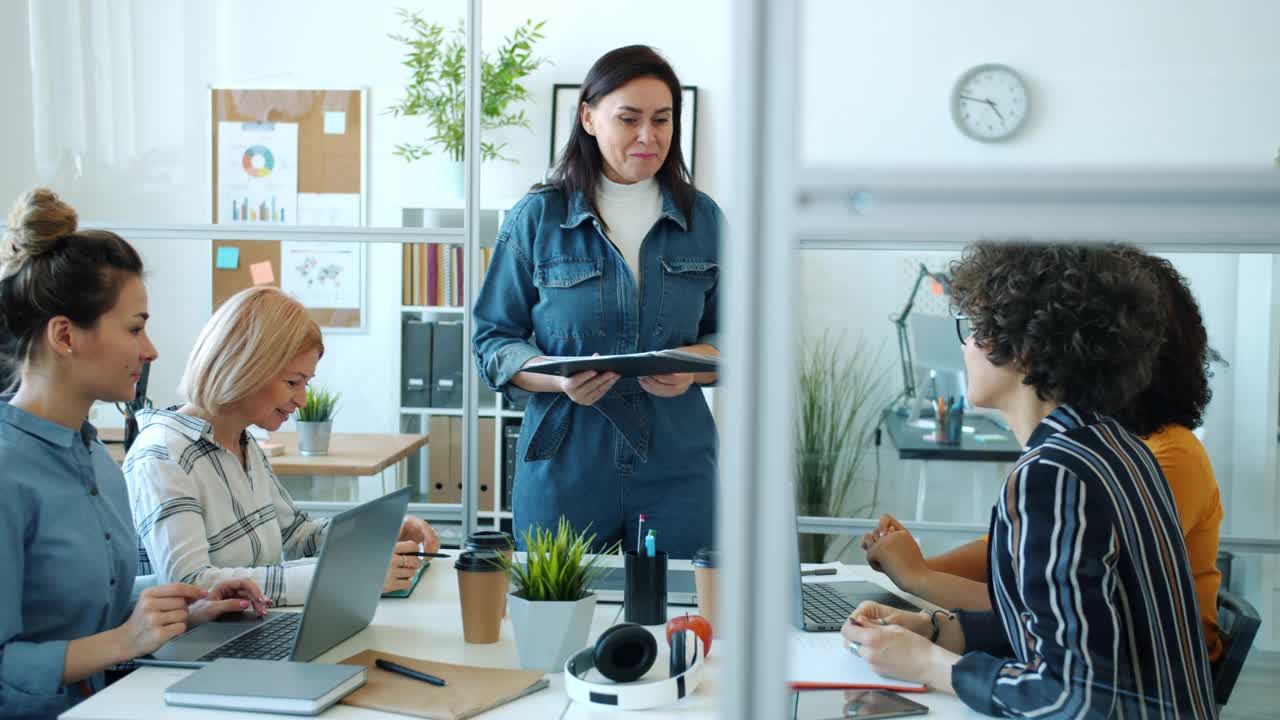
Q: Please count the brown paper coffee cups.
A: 3